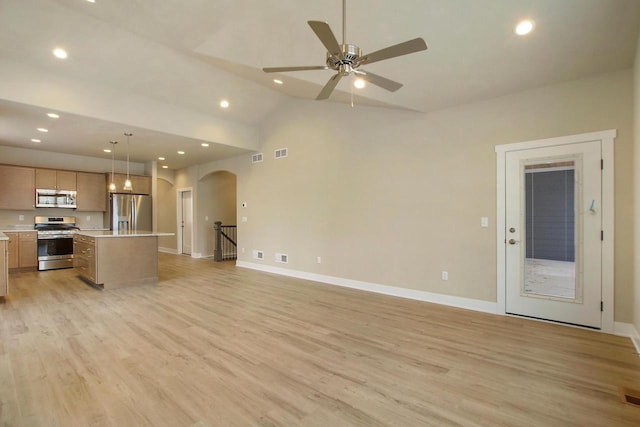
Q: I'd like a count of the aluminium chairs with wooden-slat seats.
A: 0